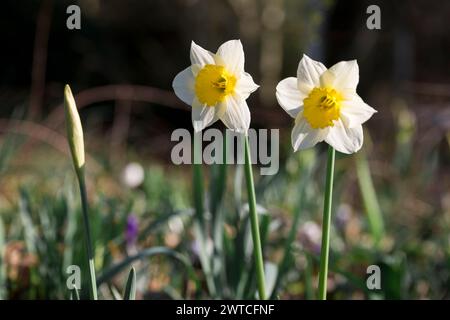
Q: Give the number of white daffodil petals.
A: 12